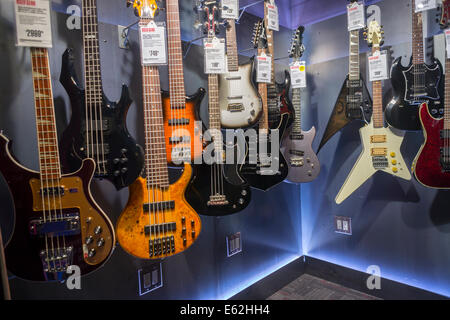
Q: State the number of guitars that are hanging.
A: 13